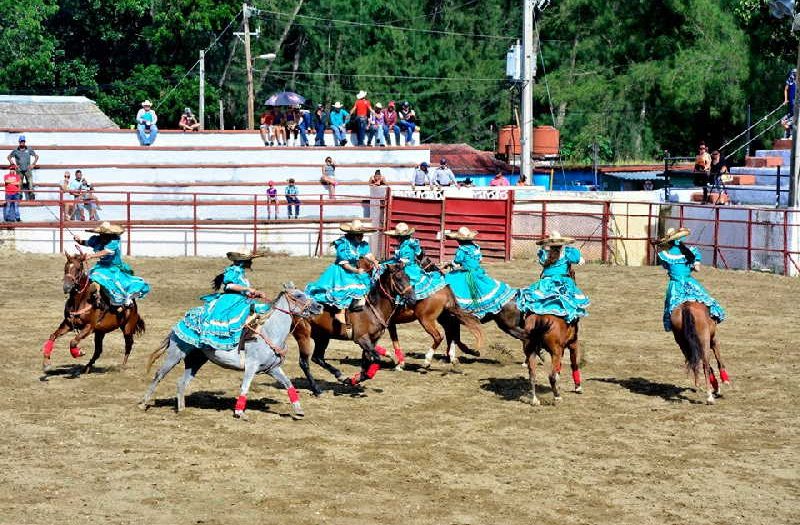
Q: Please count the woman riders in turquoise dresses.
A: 7